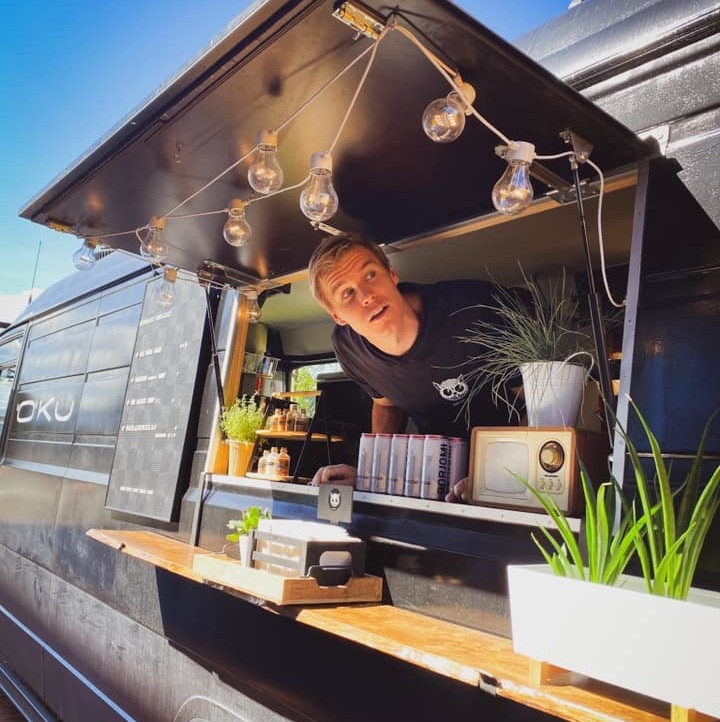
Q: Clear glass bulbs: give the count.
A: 9